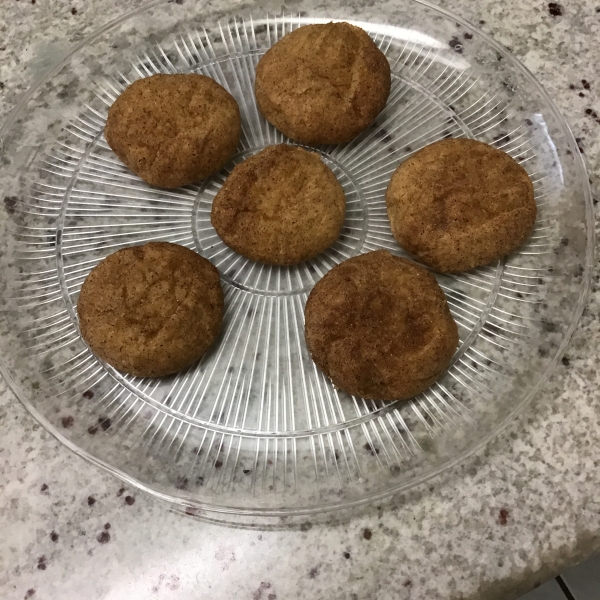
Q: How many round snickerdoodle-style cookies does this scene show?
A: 6